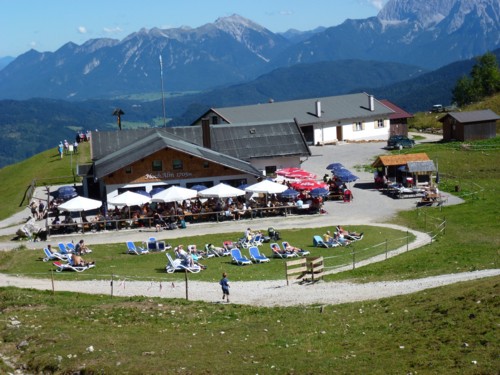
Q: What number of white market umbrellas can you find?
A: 5